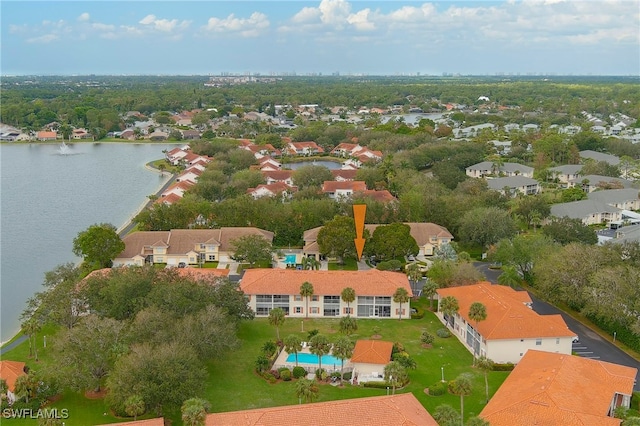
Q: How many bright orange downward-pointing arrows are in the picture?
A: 1